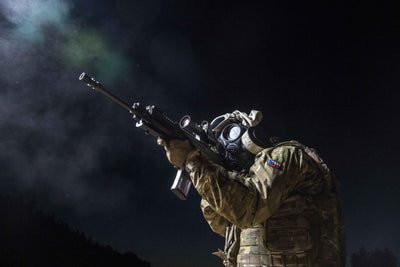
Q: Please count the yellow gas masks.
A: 0